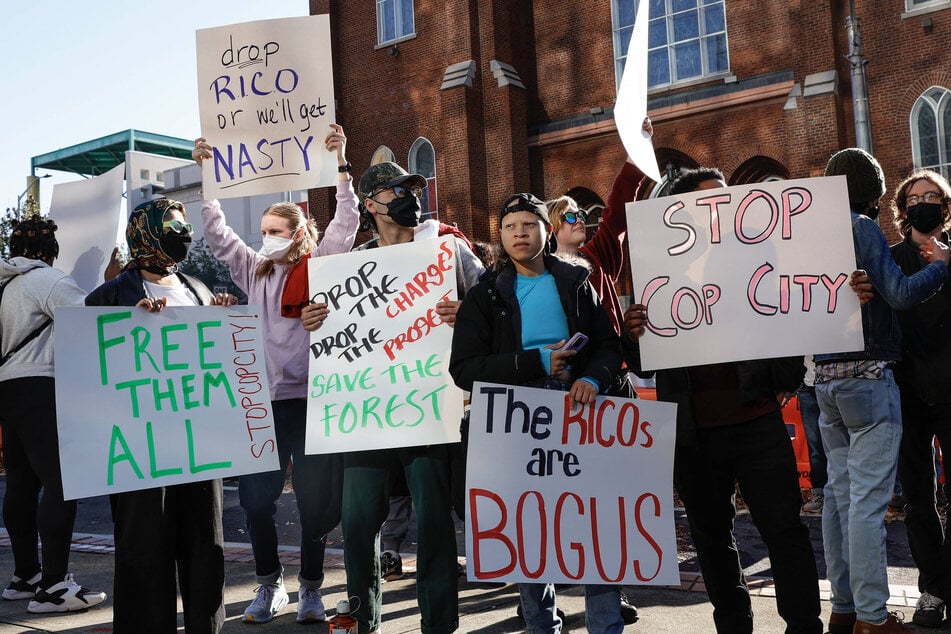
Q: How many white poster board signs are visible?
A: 7